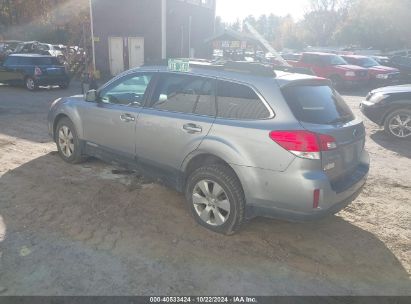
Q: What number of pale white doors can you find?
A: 2